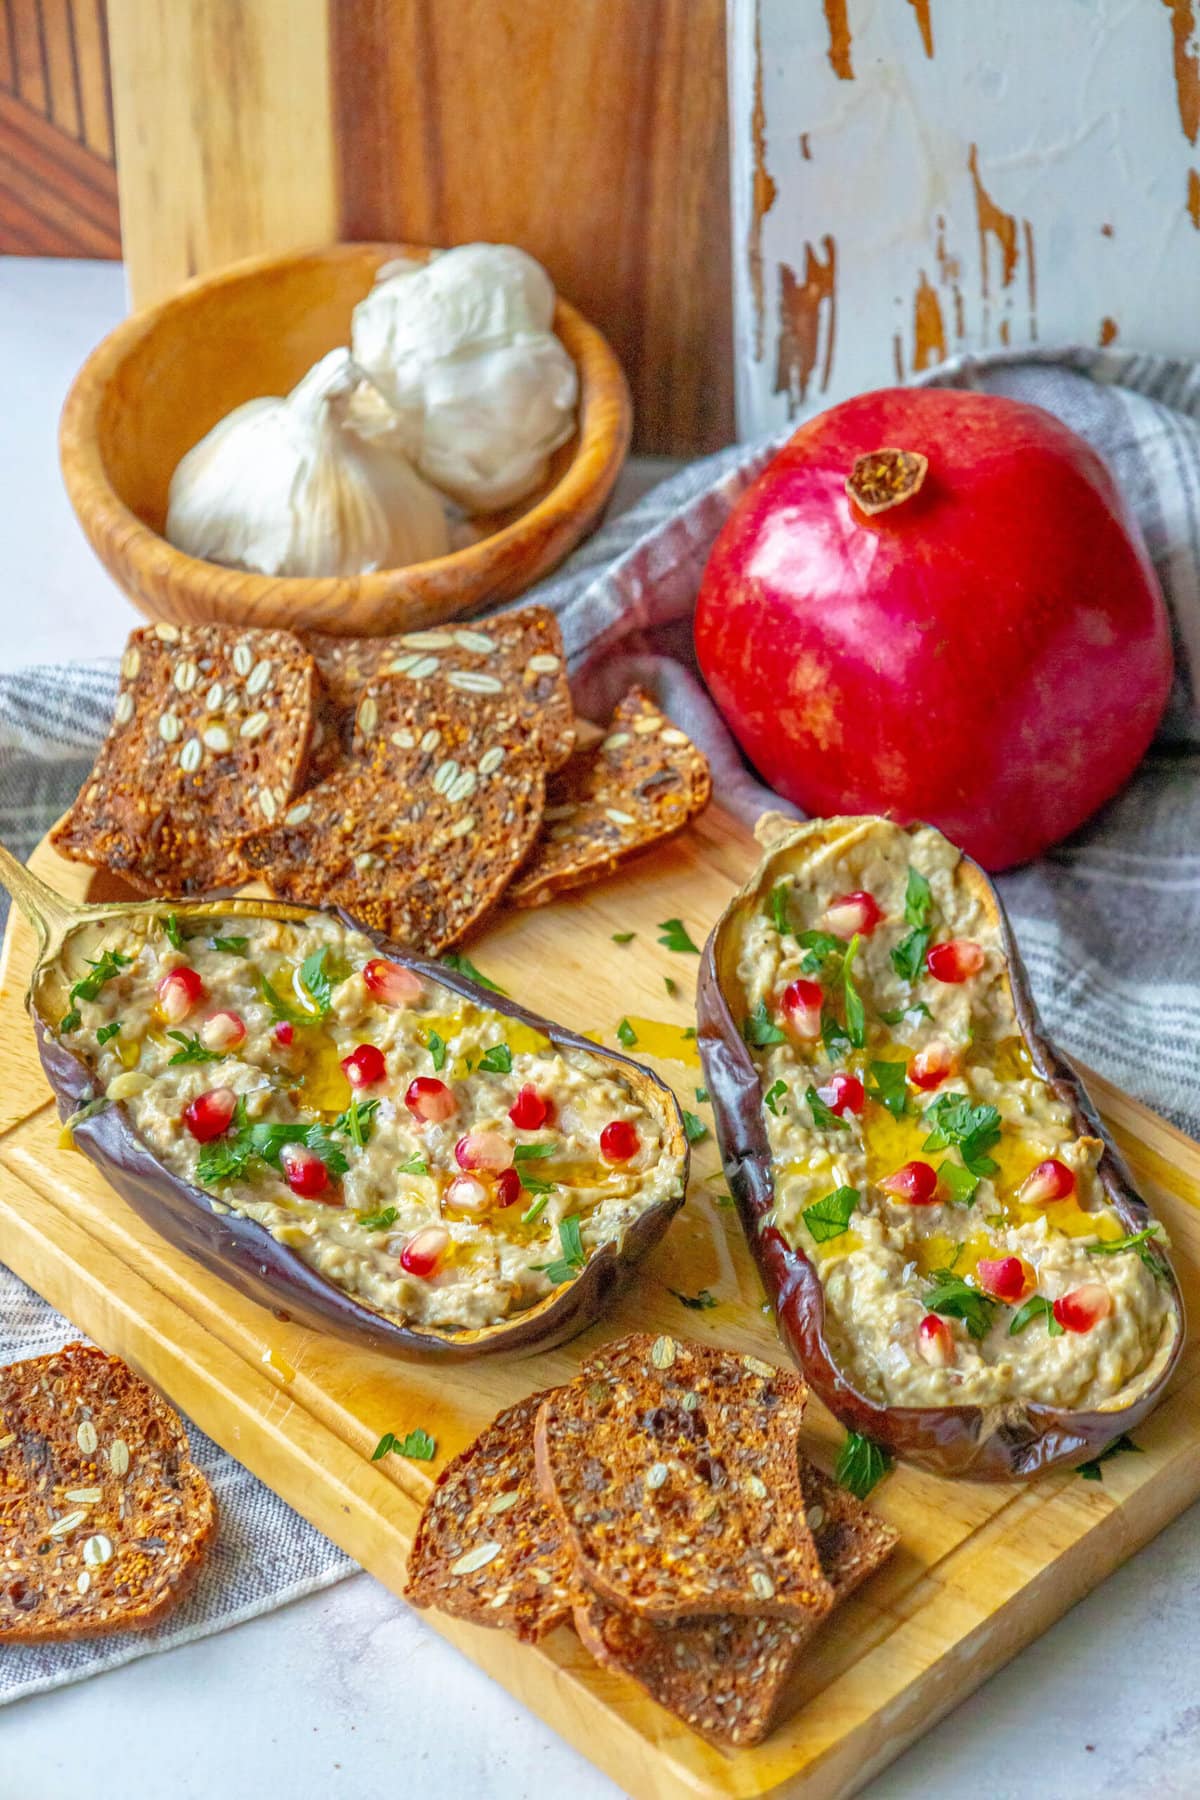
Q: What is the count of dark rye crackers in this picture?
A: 8